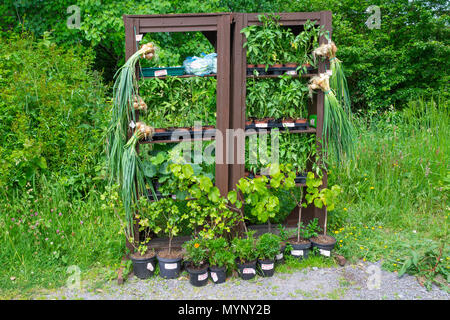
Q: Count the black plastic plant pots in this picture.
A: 9